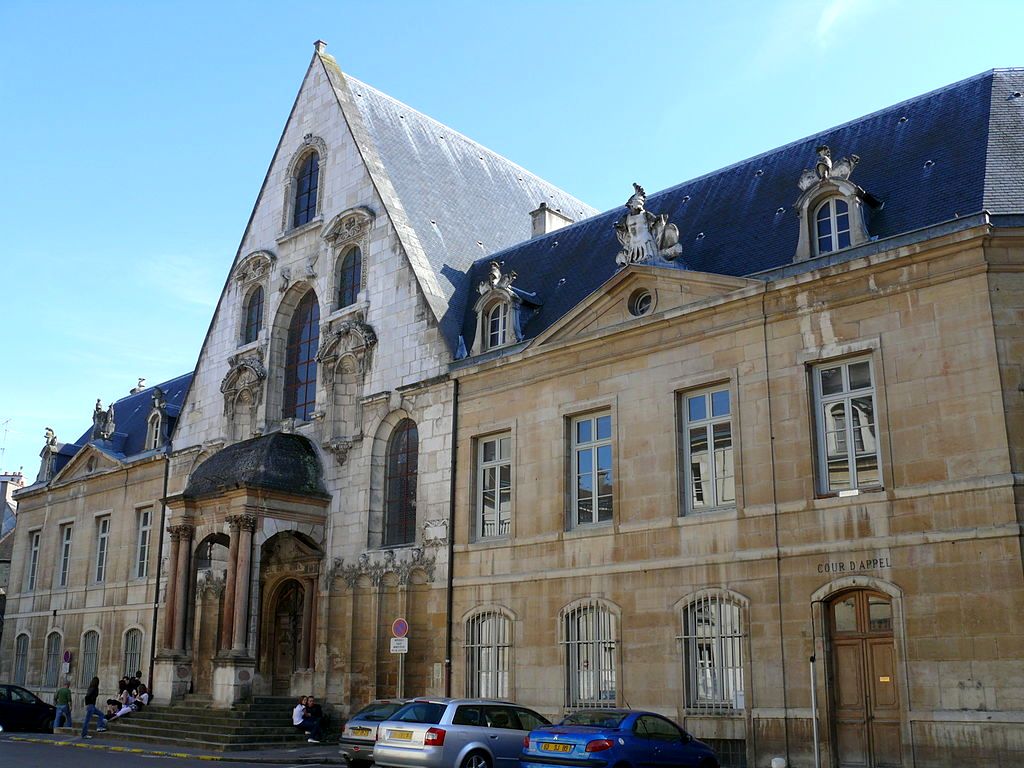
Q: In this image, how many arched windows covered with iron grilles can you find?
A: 7